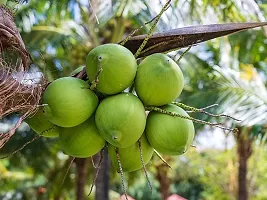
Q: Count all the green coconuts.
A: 8